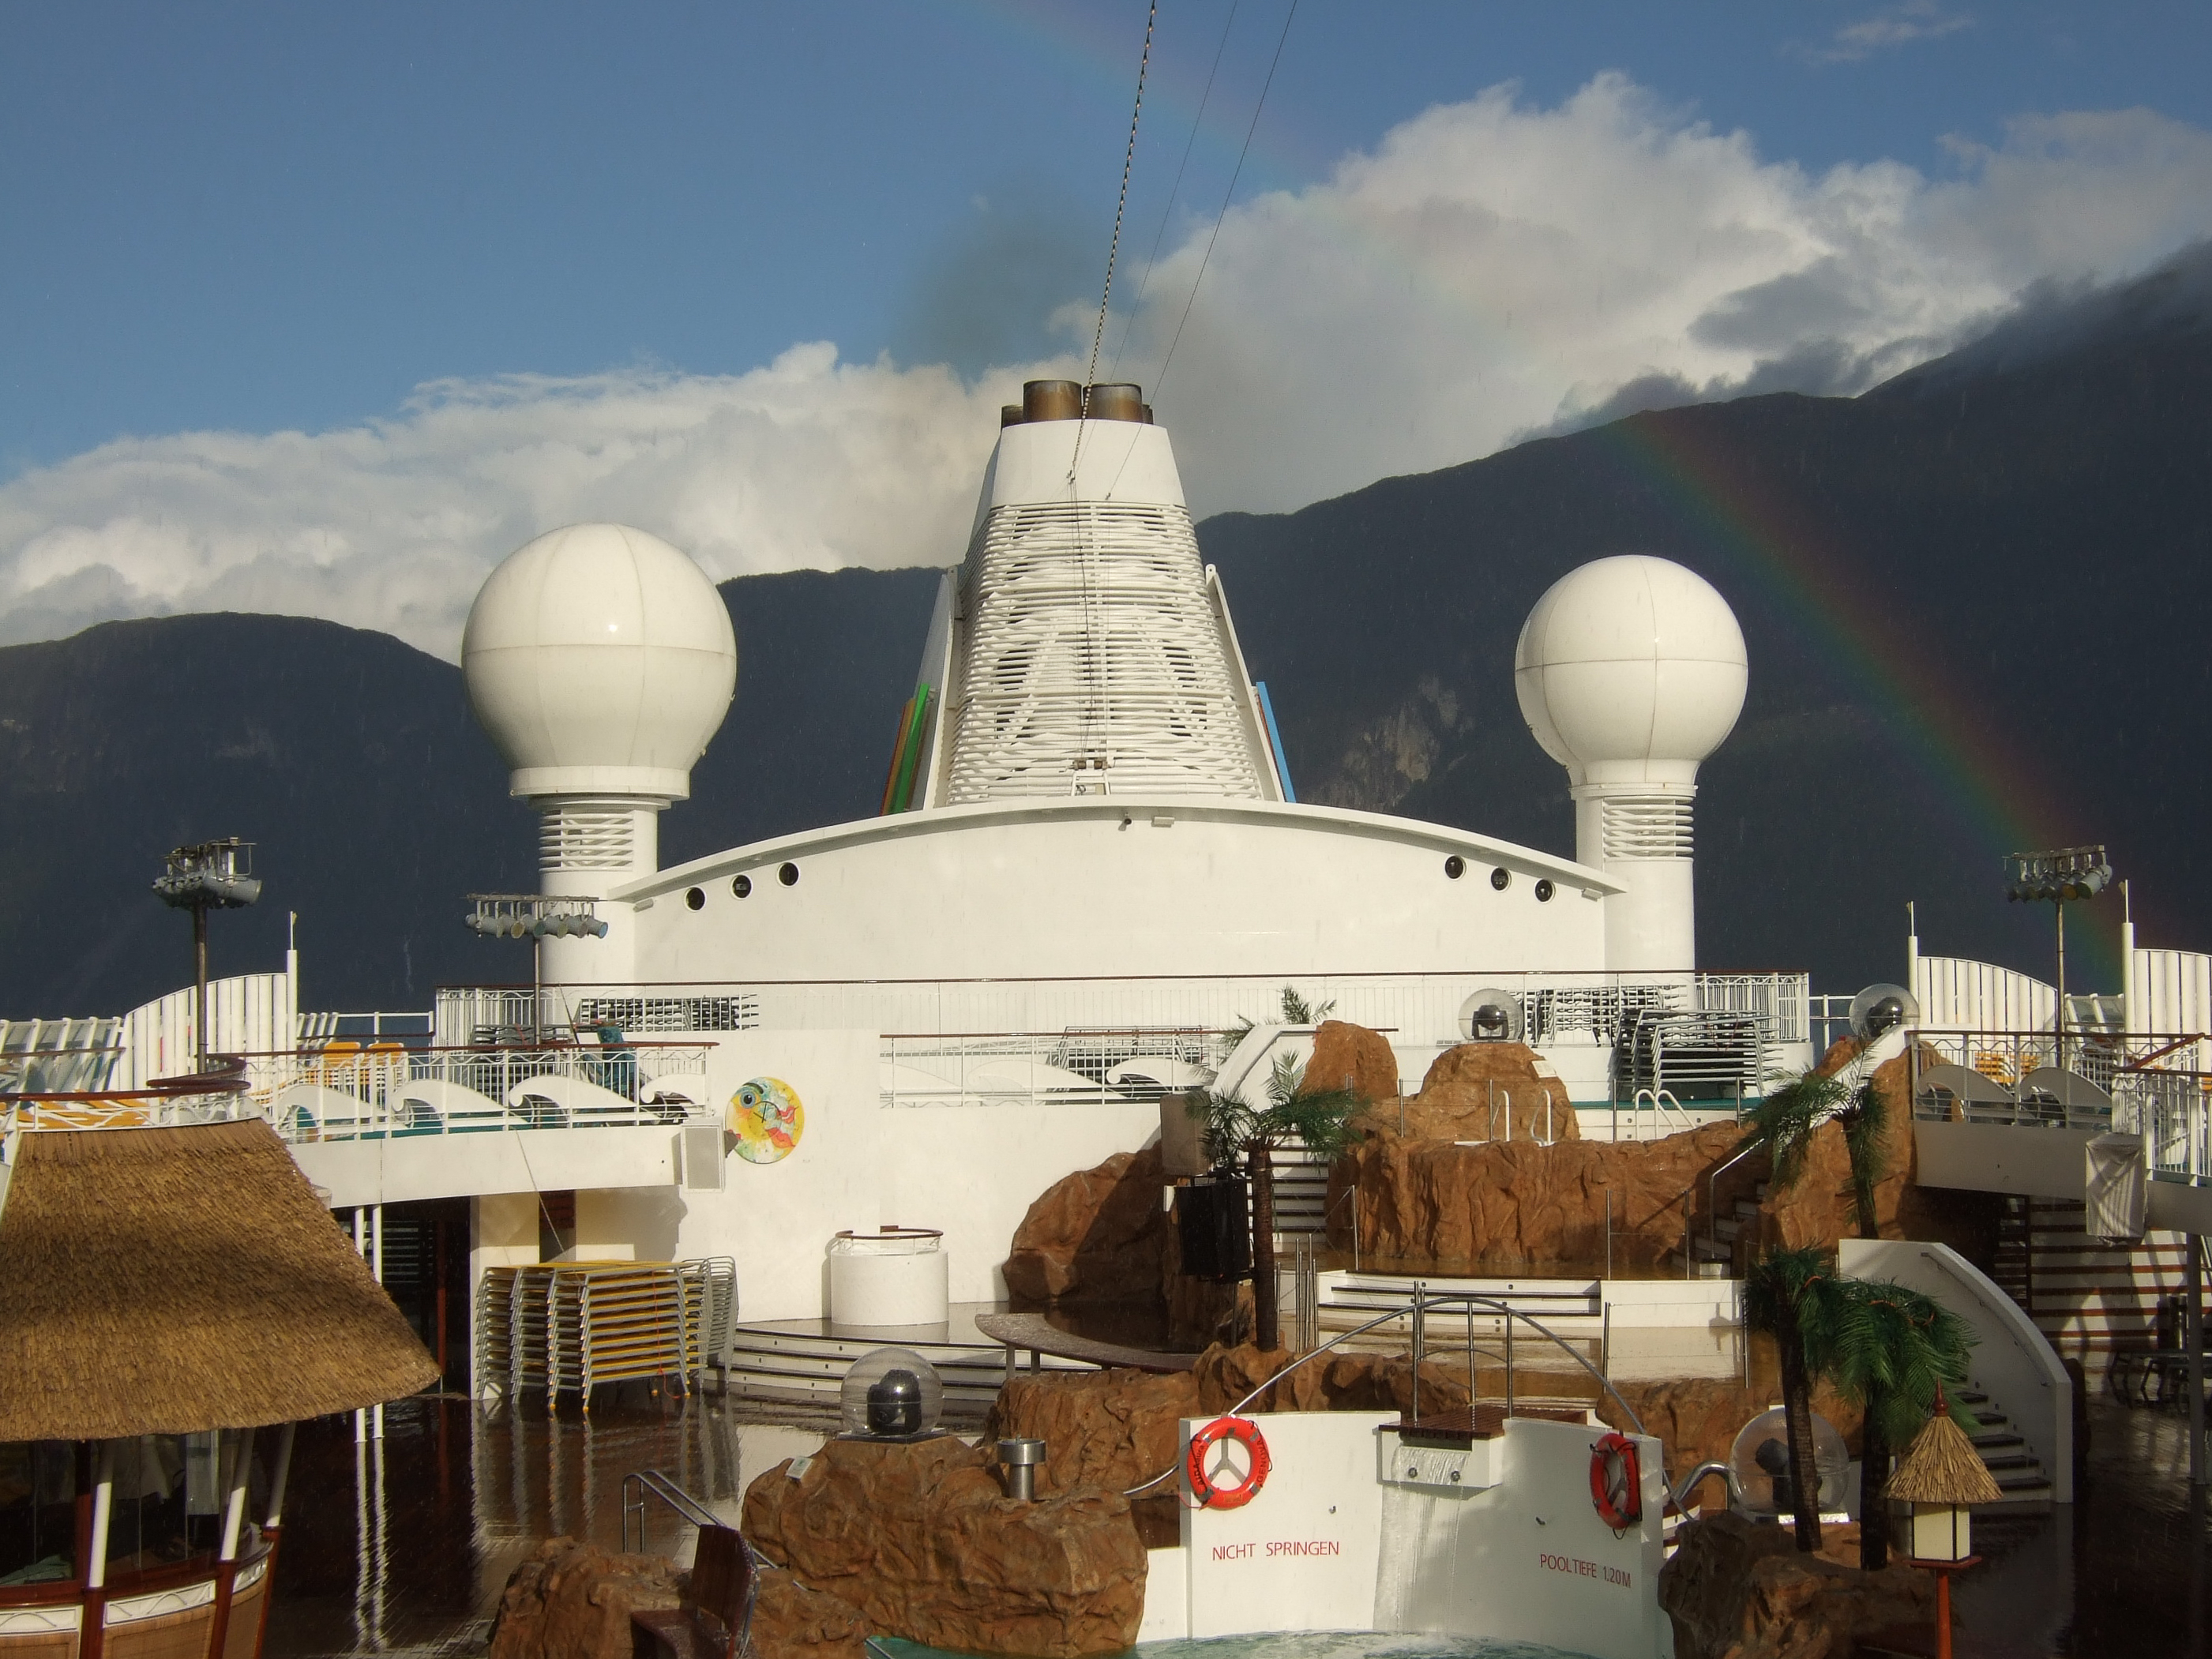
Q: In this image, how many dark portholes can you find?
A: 6